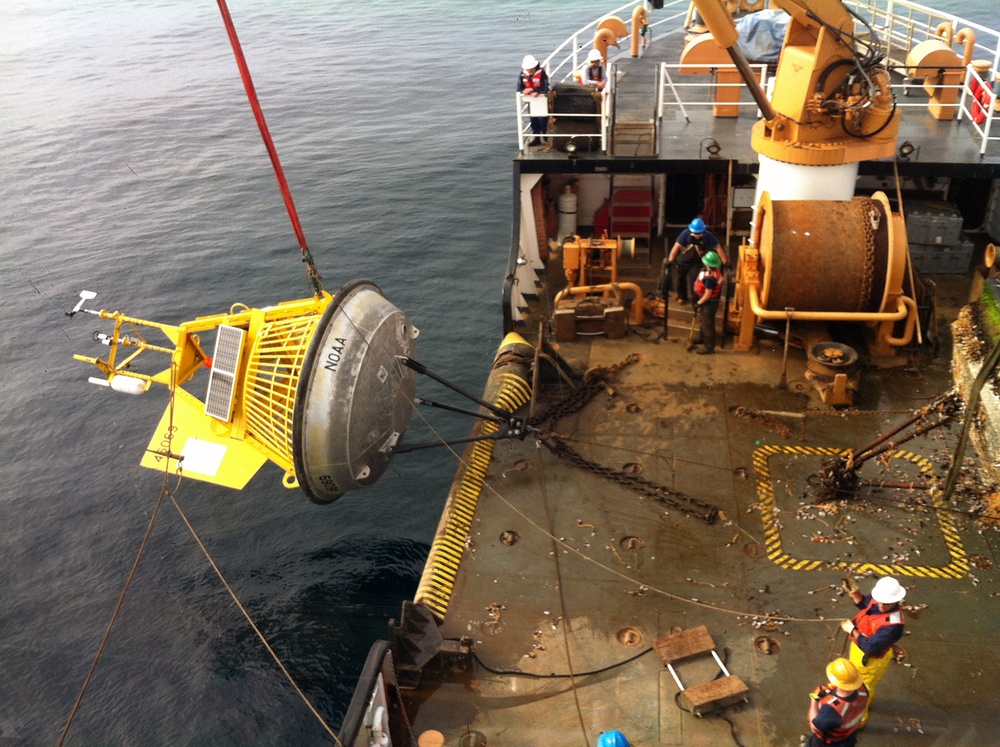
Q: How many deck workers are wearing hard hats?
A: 7